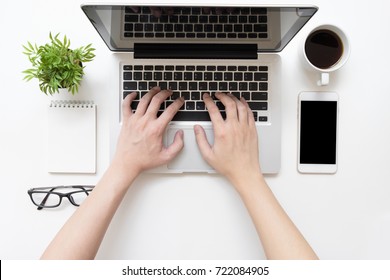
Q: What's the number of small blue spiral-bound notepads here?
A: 0